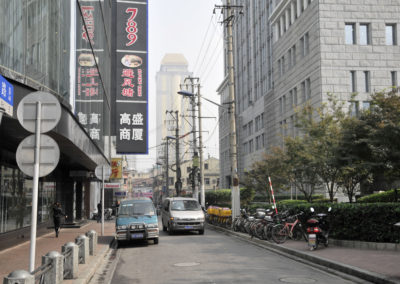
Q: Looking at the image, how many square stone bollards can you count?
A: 5